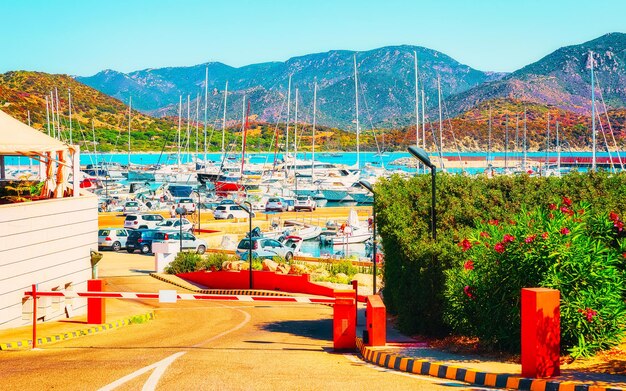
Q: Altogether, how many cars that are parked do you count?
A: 11